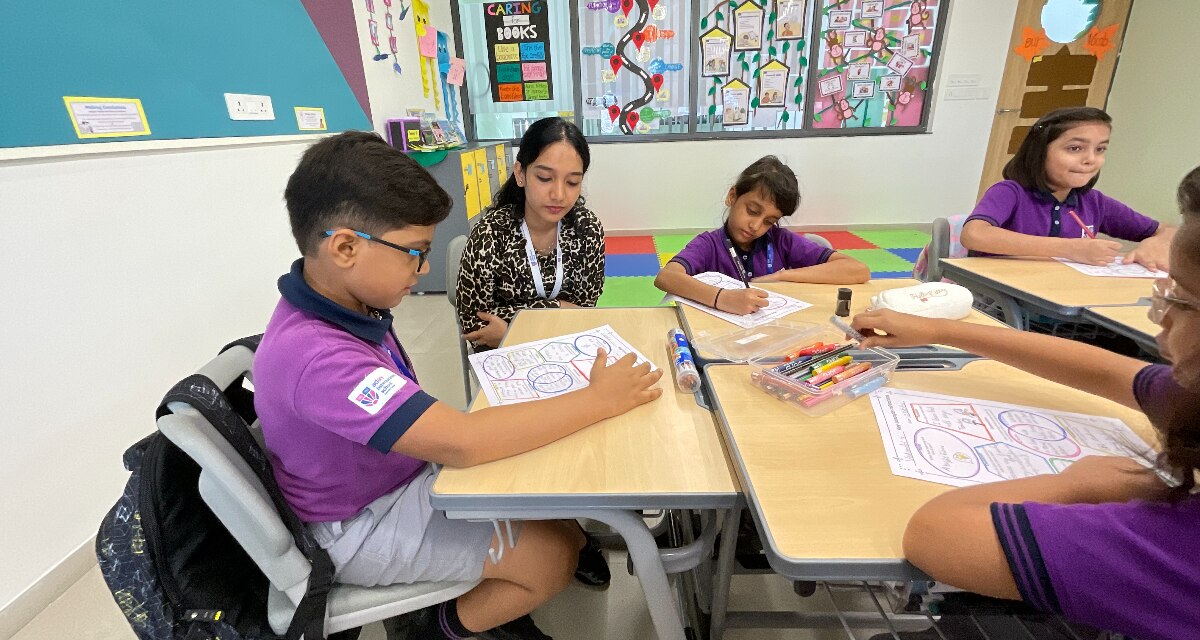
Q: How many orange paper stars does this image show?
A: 2